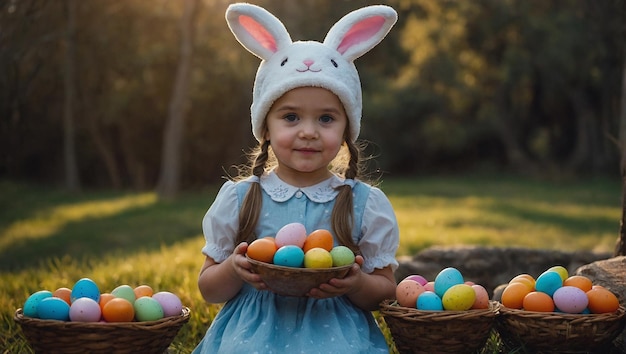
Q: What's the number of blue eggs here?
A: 7